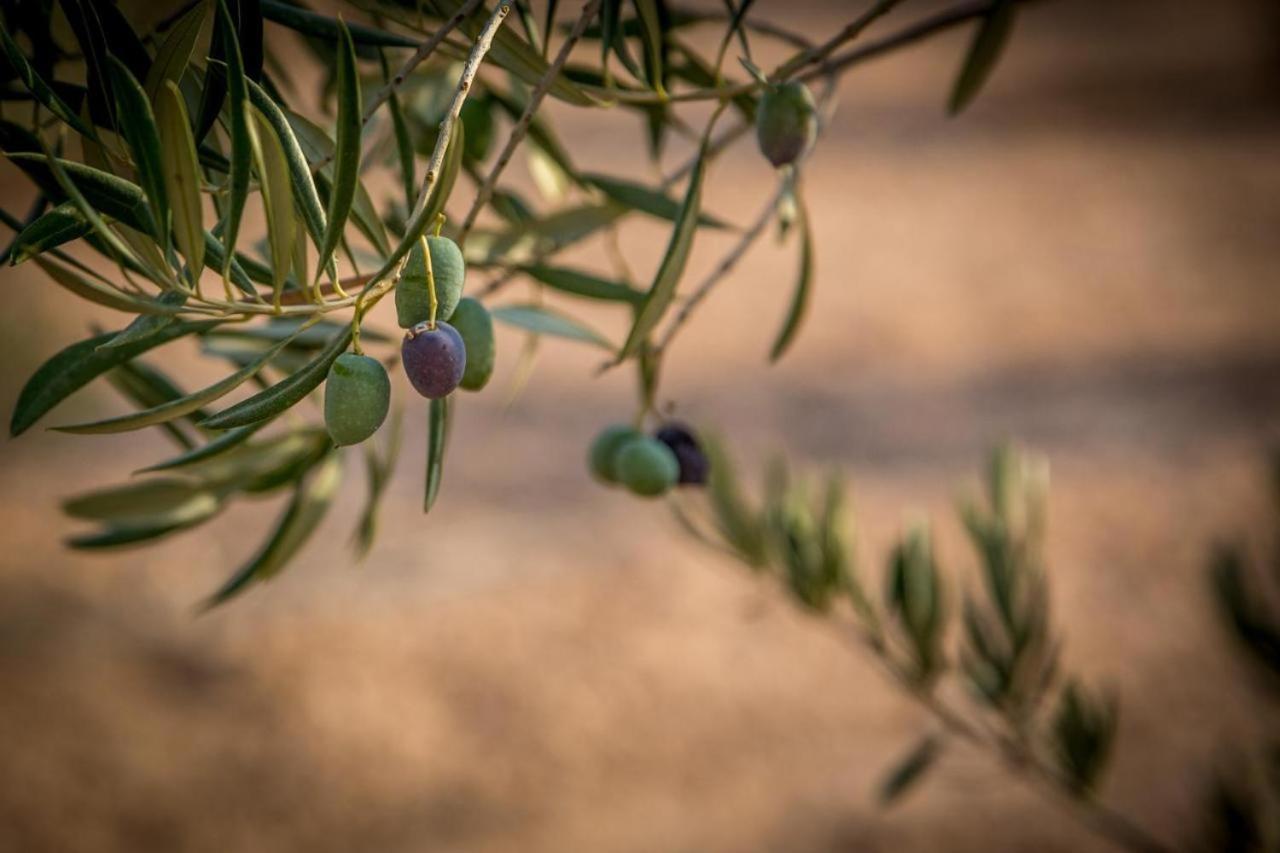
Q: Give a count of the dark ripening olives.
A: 2